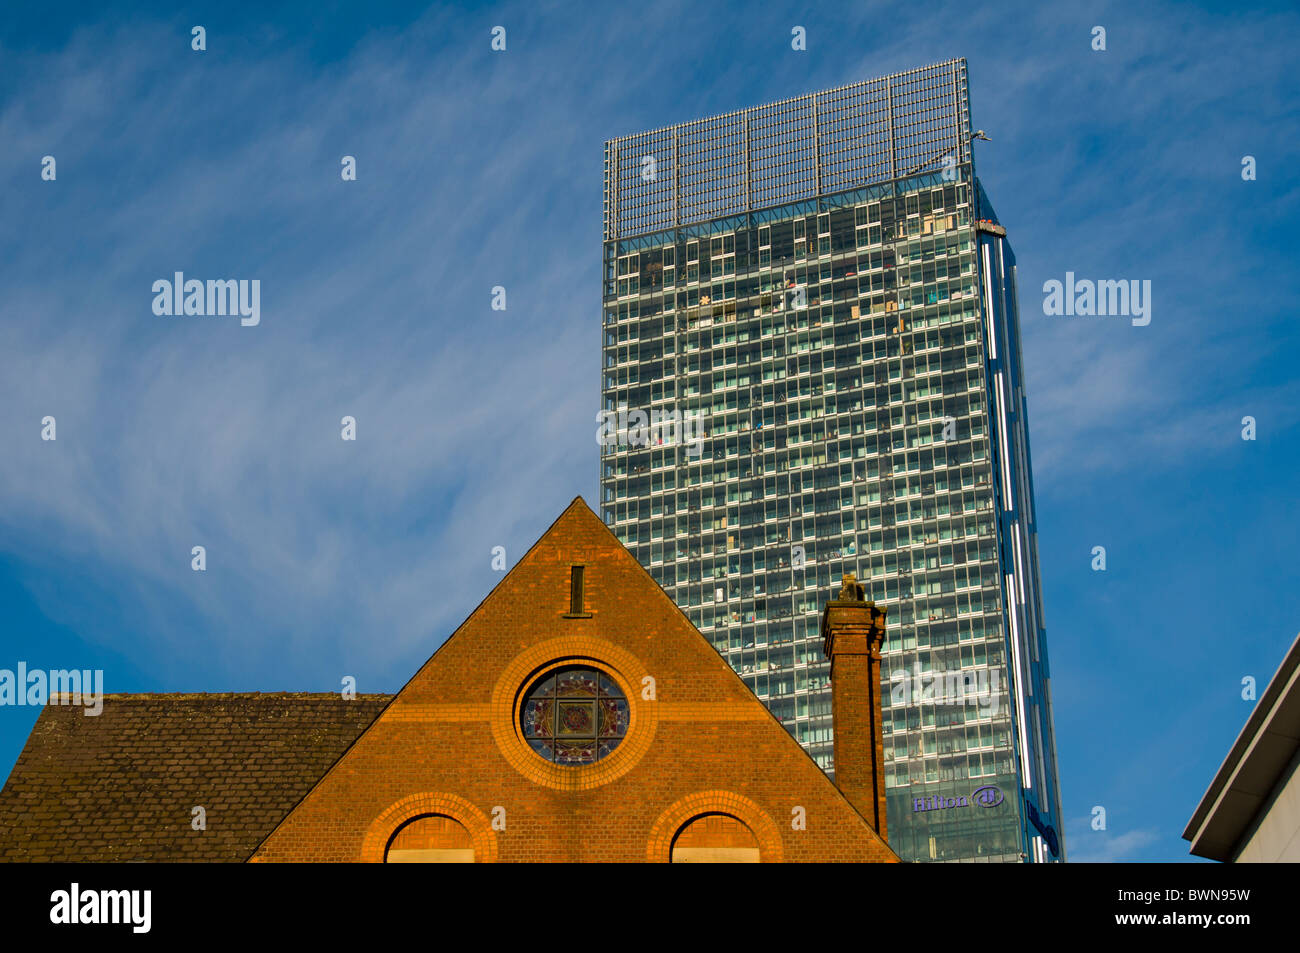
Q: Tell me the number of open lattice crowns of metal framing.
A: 1